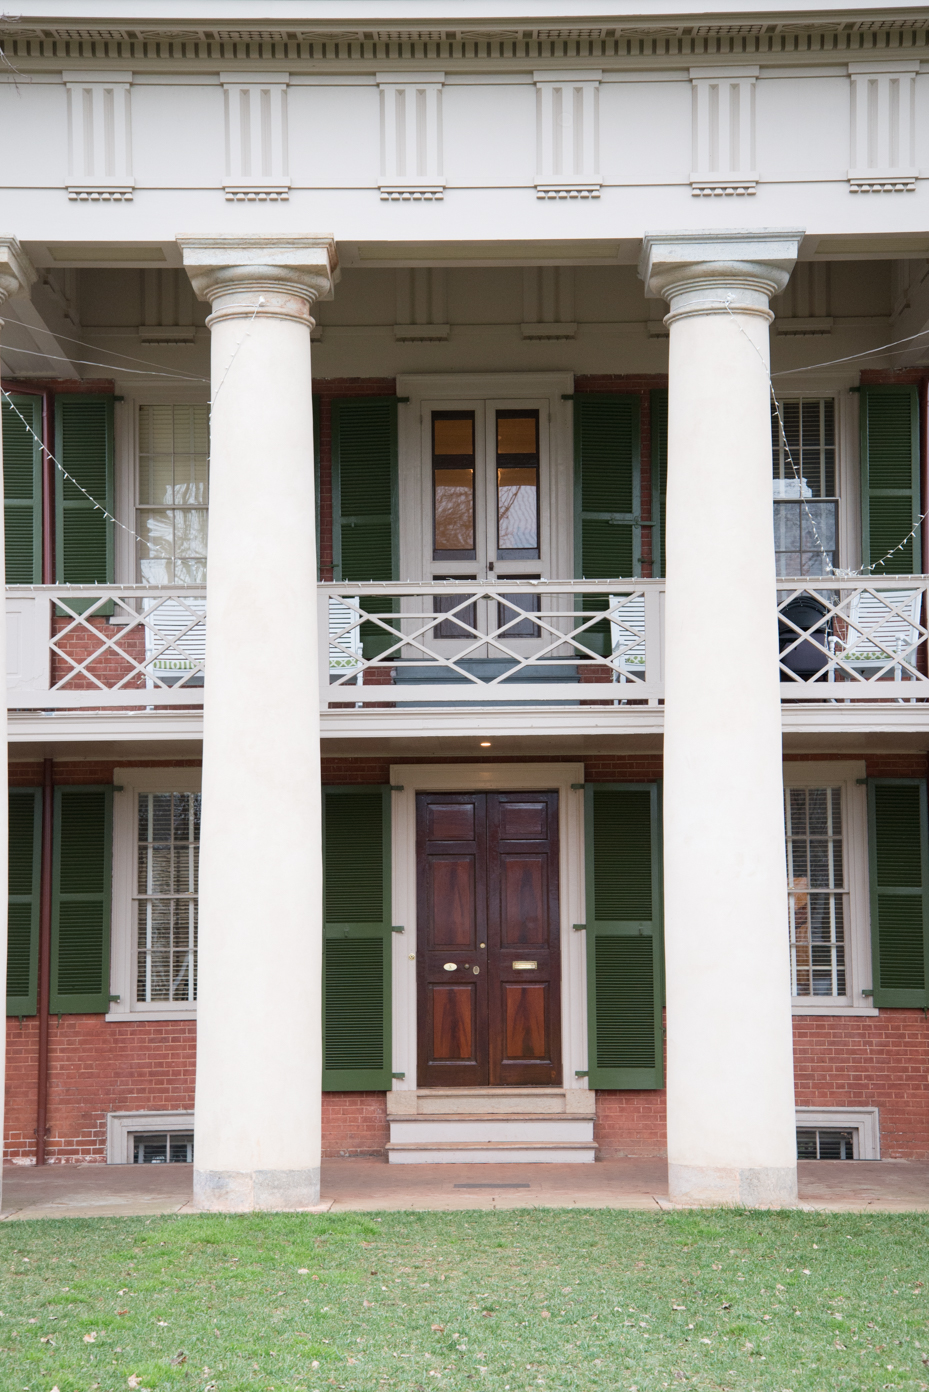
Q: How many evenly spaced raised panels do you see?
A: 6